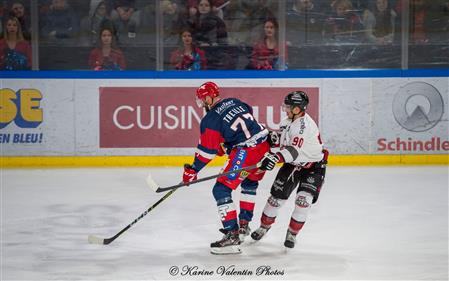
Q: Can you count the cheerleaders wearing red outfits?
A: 4